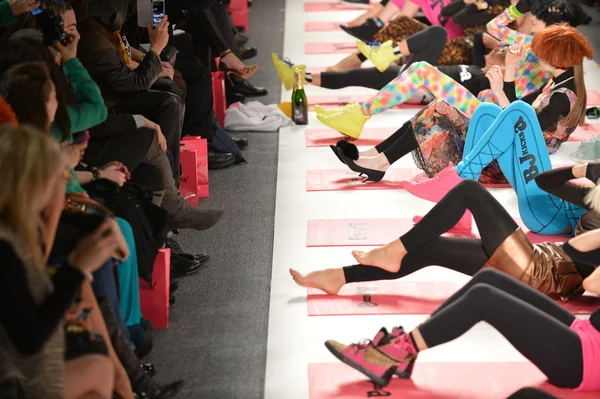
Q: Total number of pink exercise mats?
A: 10